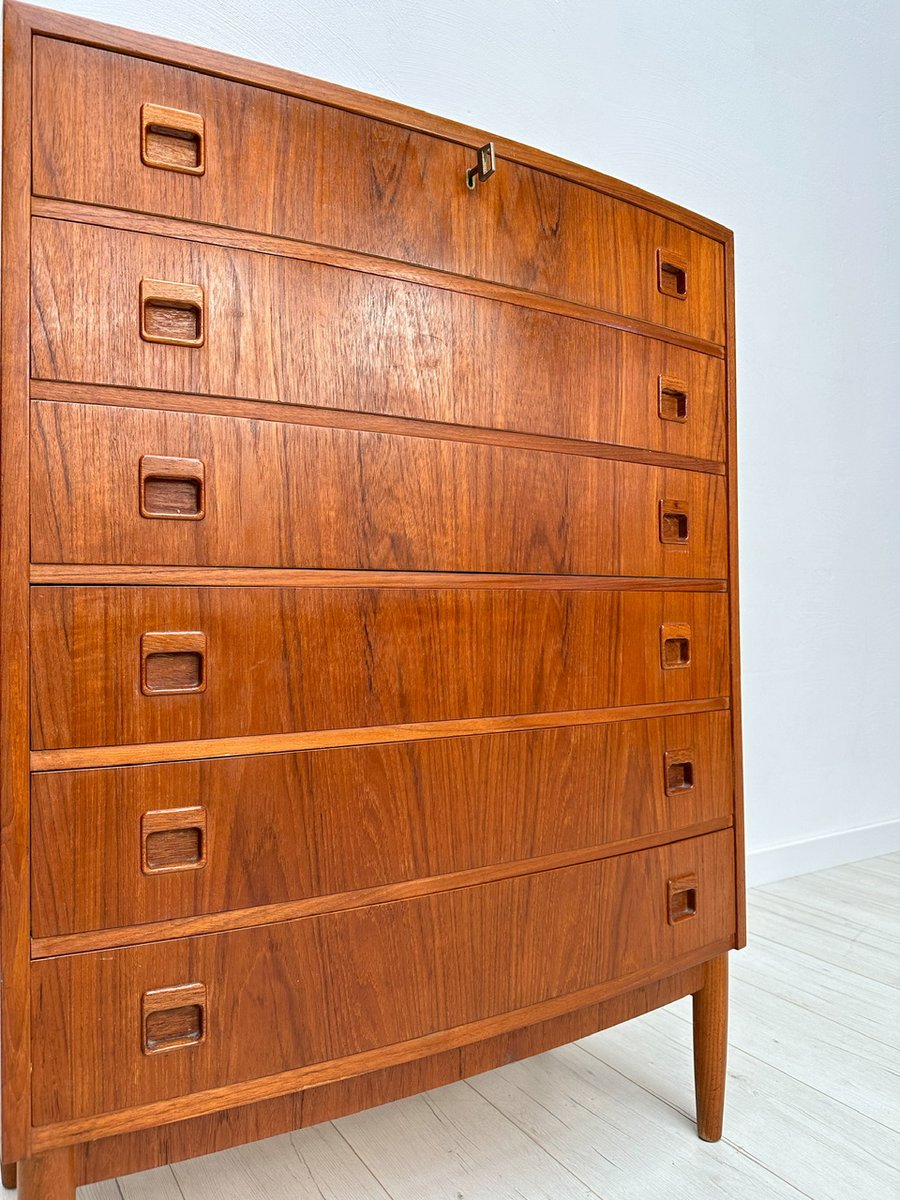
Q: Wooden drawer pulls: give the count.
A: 12